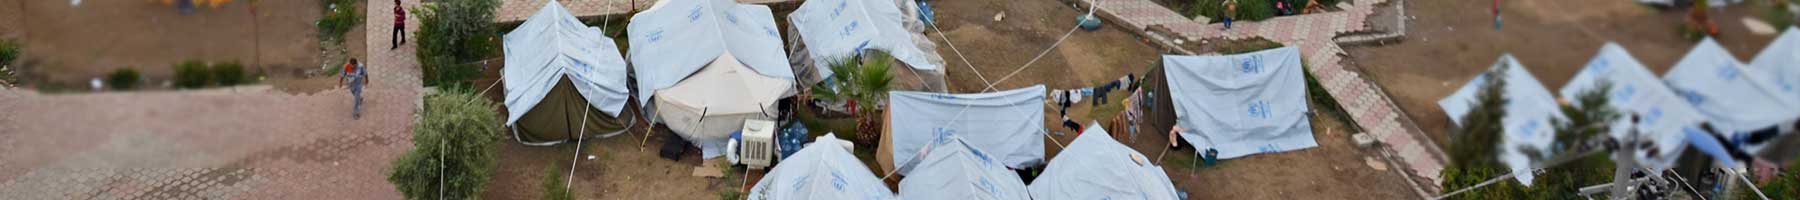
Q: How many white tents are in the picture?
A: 12